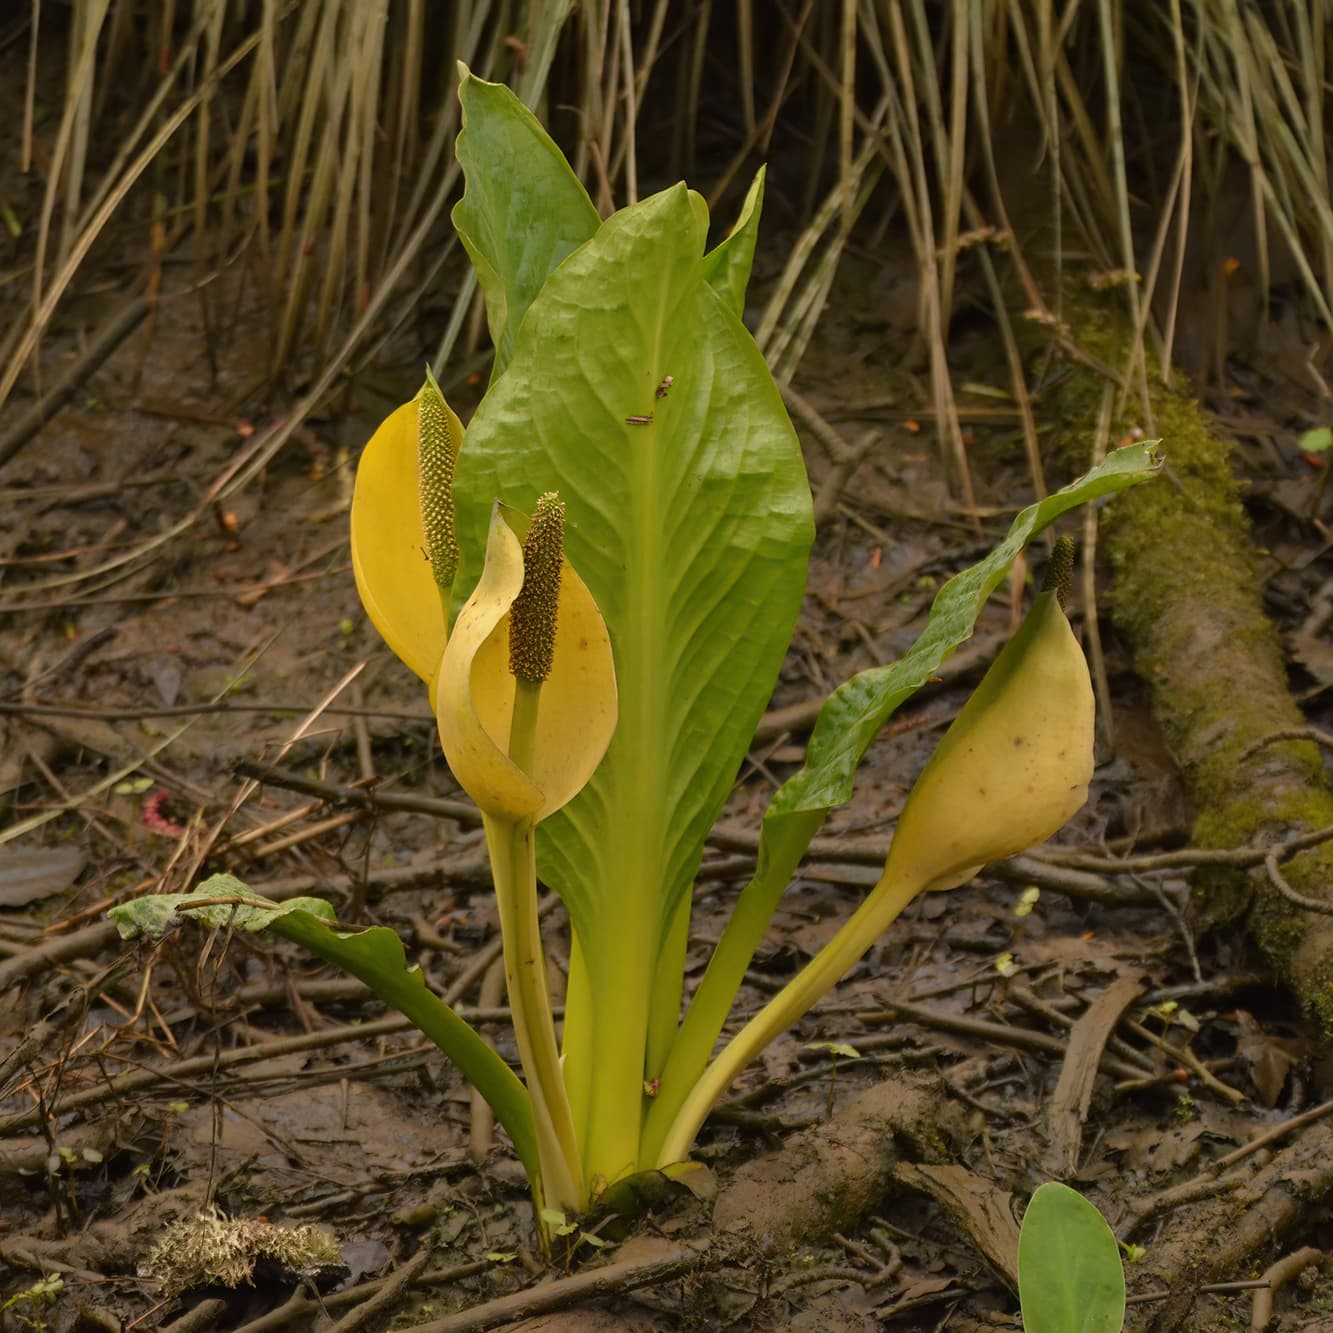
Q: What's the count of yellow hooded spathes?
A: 3